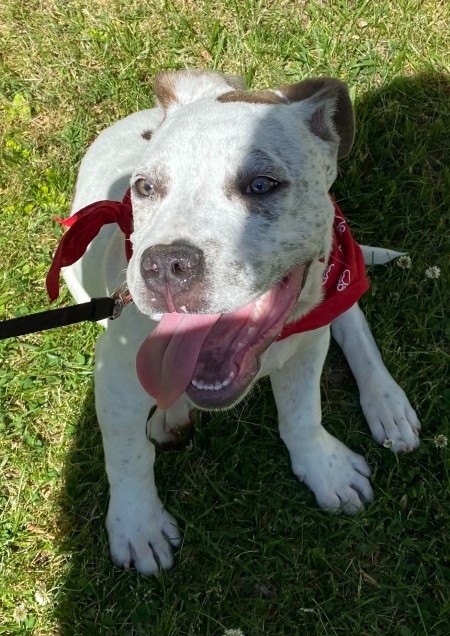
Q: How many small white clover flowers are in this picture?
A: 7